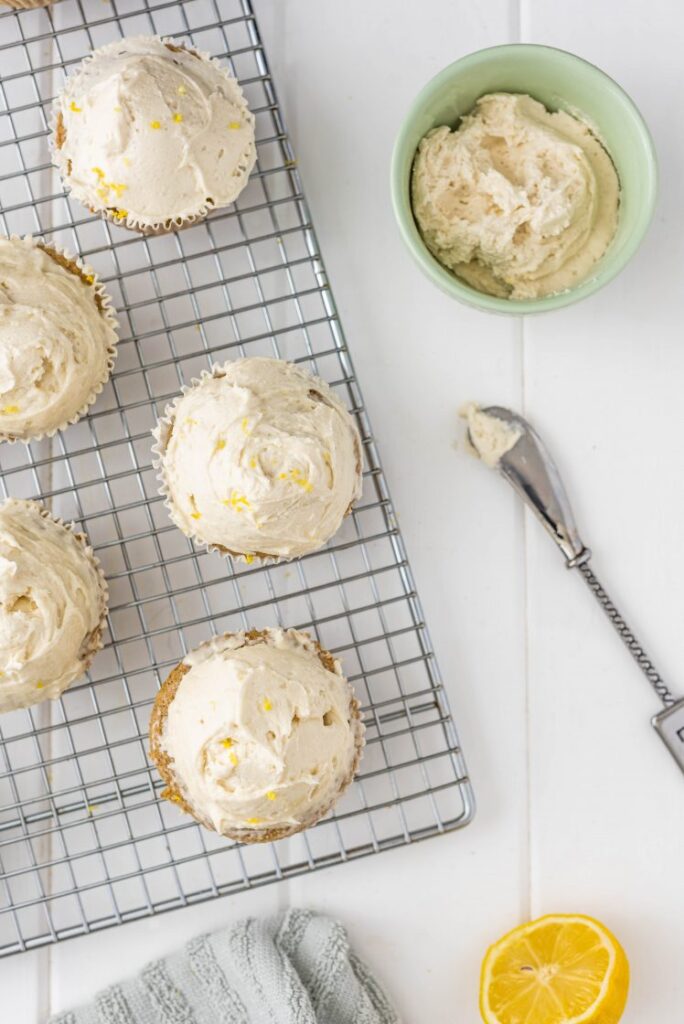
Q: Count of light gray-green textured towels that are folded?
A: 1